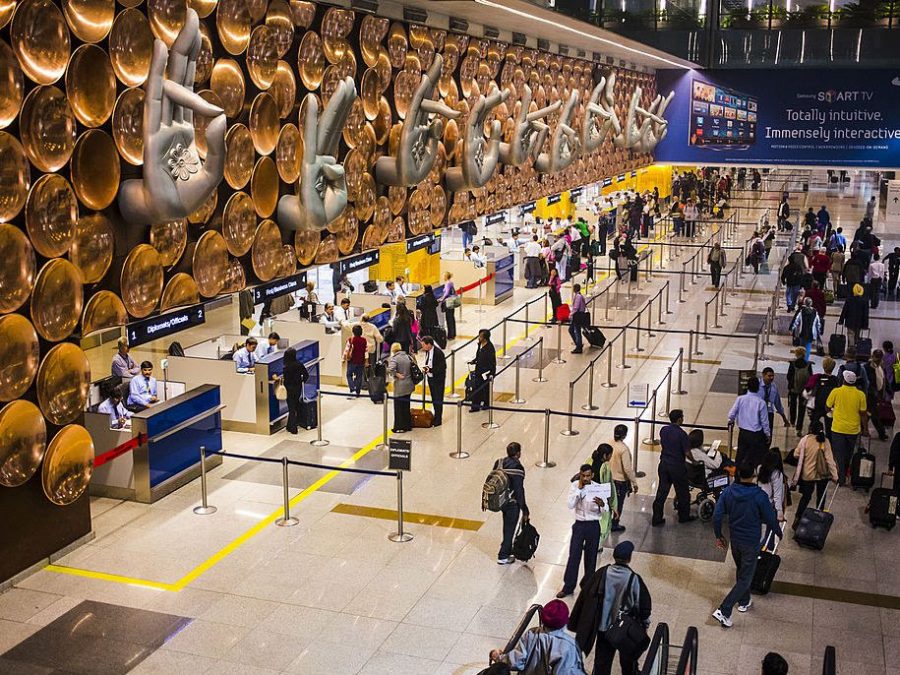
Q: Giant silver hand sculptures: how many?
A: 9